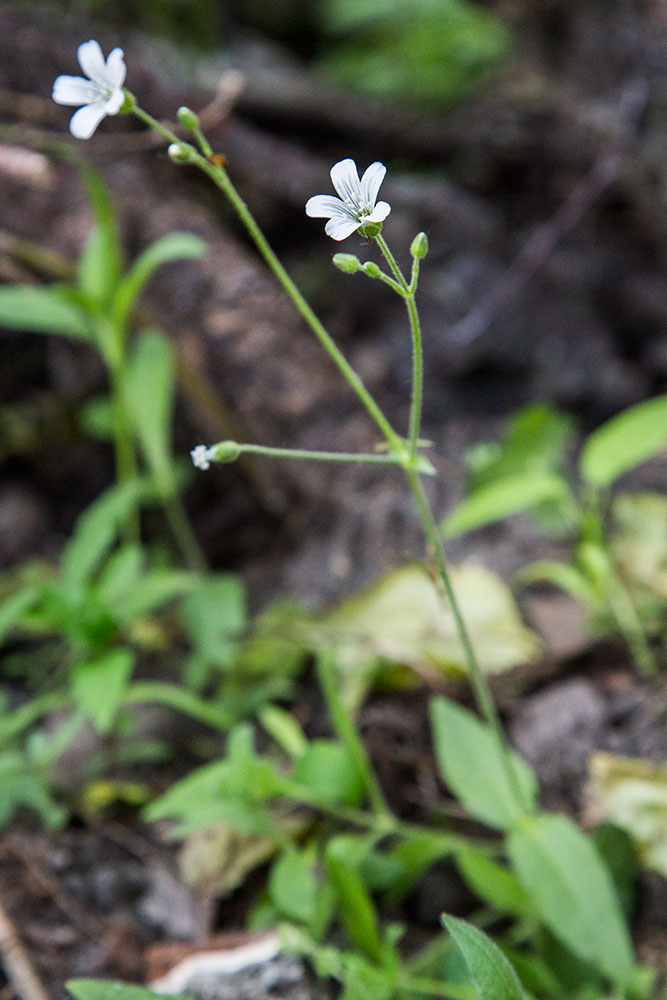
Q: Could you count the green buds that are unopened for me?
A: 5